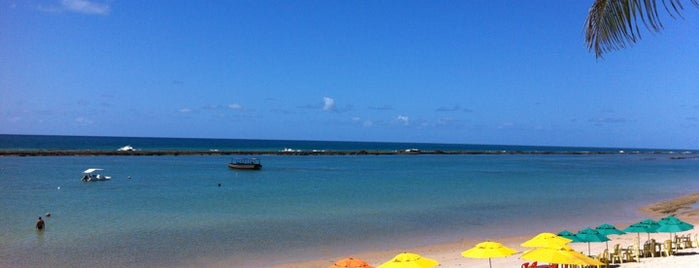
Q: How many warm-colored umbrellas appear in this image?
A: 5